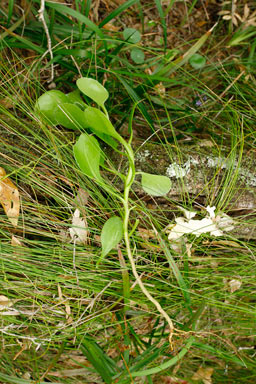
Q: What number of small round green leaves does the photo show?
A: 3